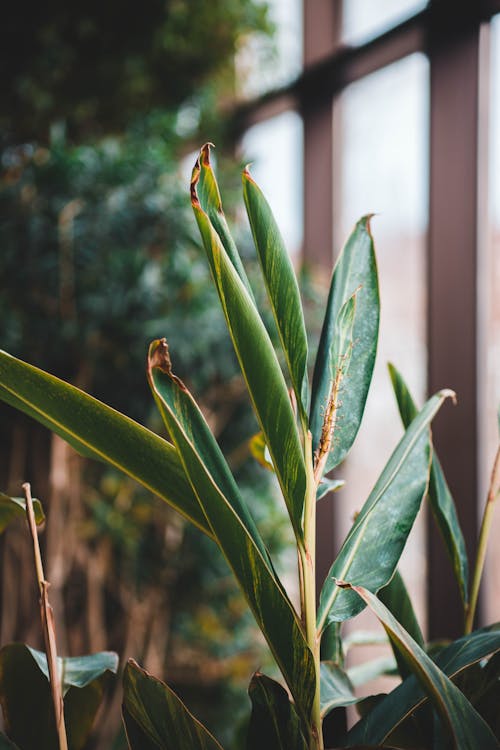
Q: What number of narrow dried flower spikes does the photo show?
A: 1